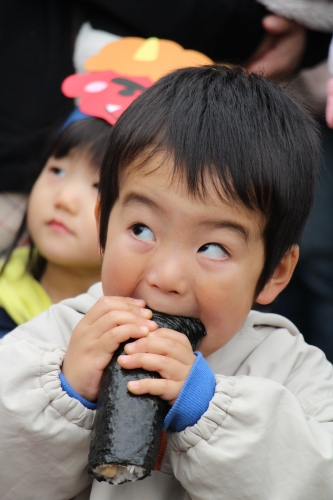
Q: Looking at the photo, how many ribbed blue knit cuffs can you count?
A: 2